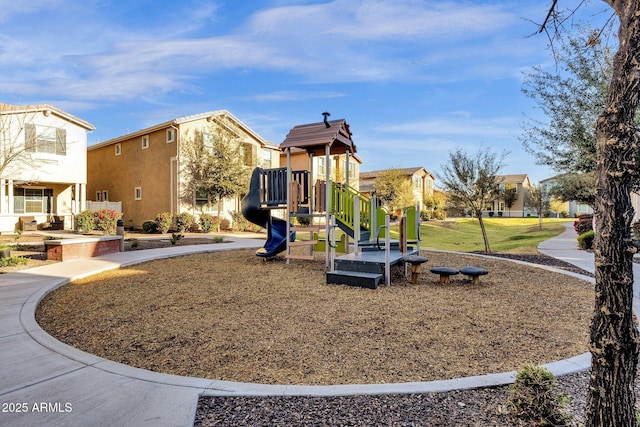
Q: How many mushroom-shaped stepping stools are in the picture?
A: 3